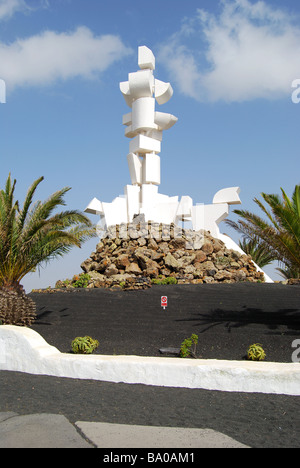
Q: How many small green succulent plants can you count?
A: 3